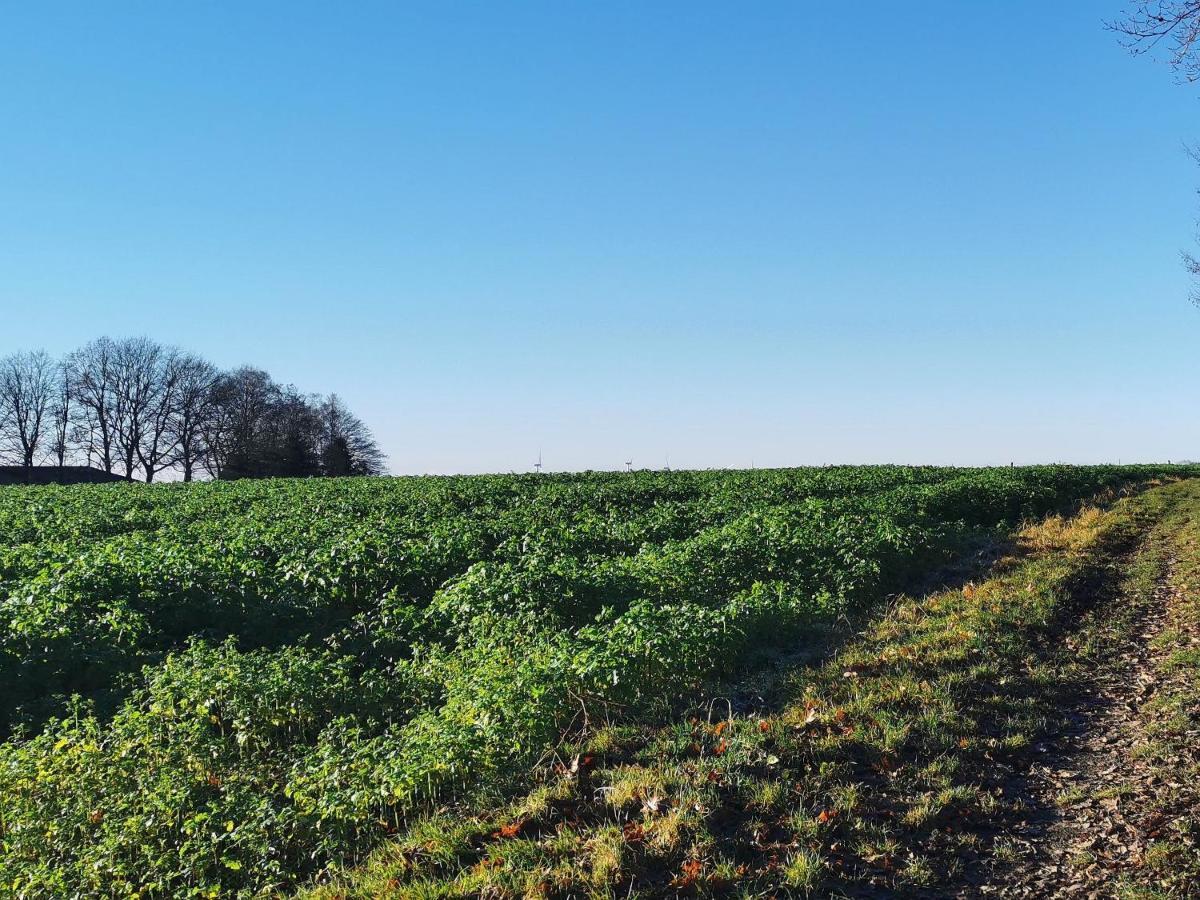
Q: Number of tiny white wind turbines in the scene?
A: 3